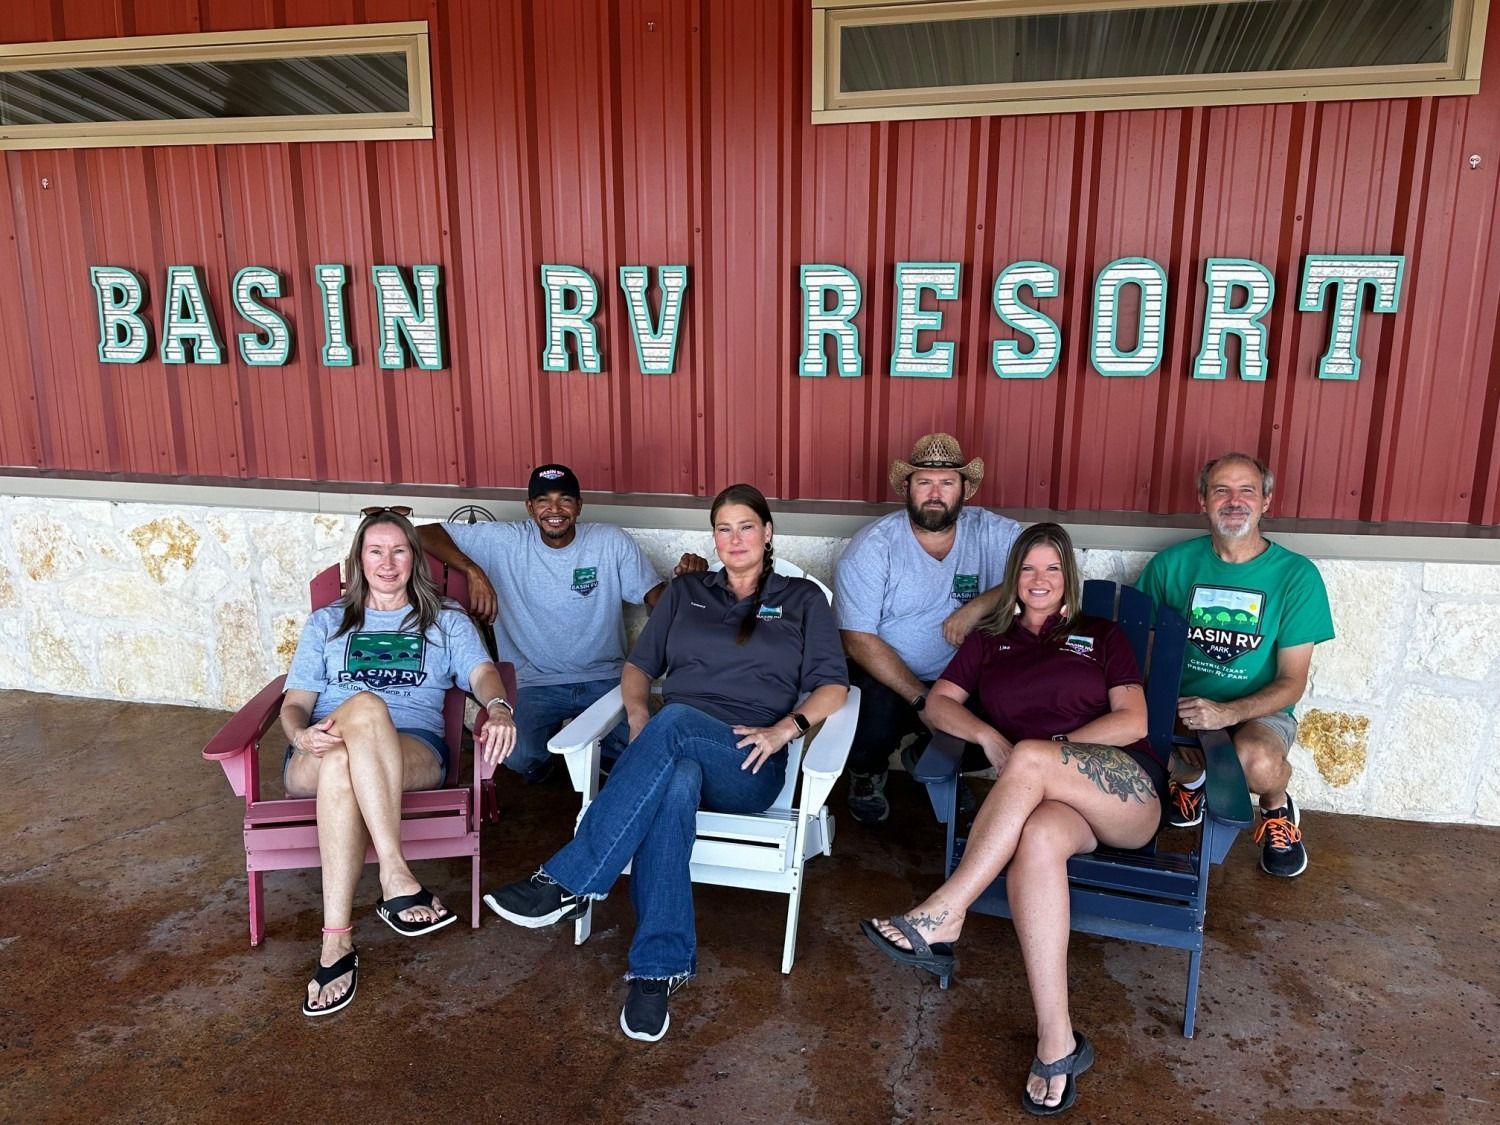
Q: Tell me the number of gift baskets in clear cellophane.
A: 0